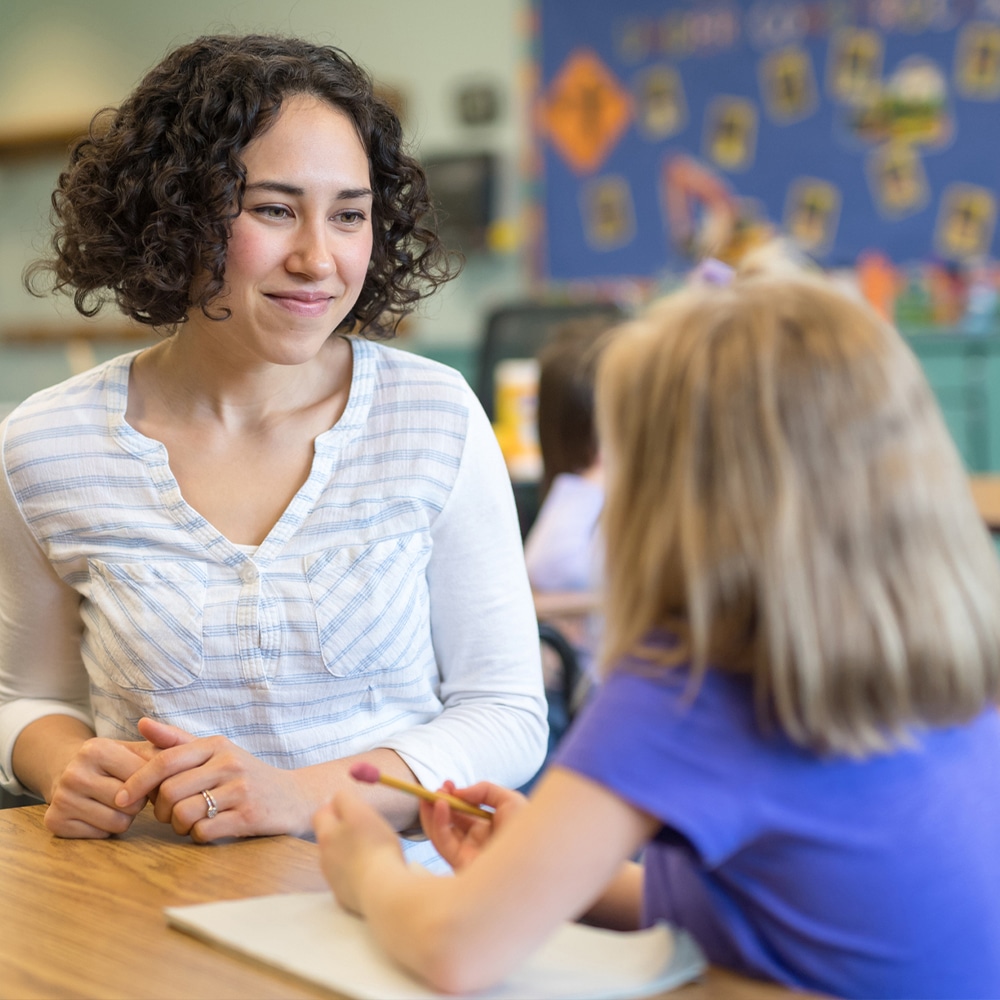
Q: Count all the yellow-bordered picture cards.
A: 9